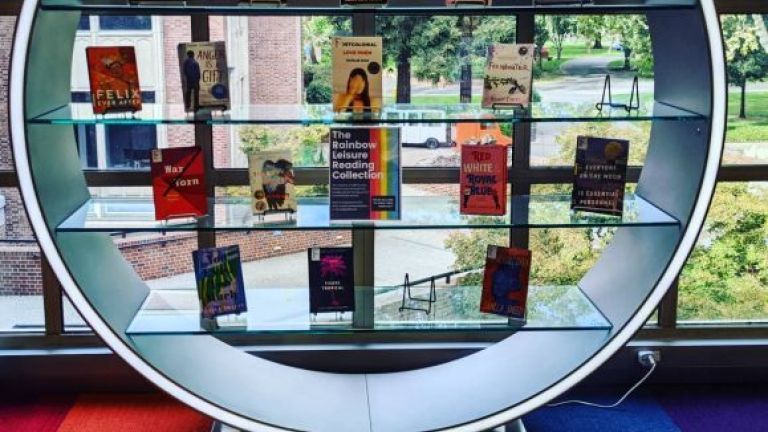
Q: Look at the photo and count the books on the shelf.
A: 11